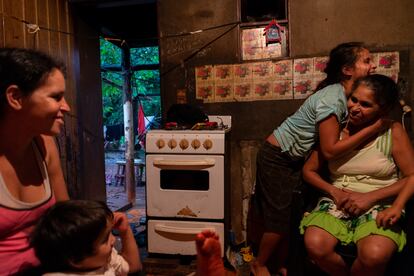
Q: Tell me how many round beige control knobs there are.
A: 5